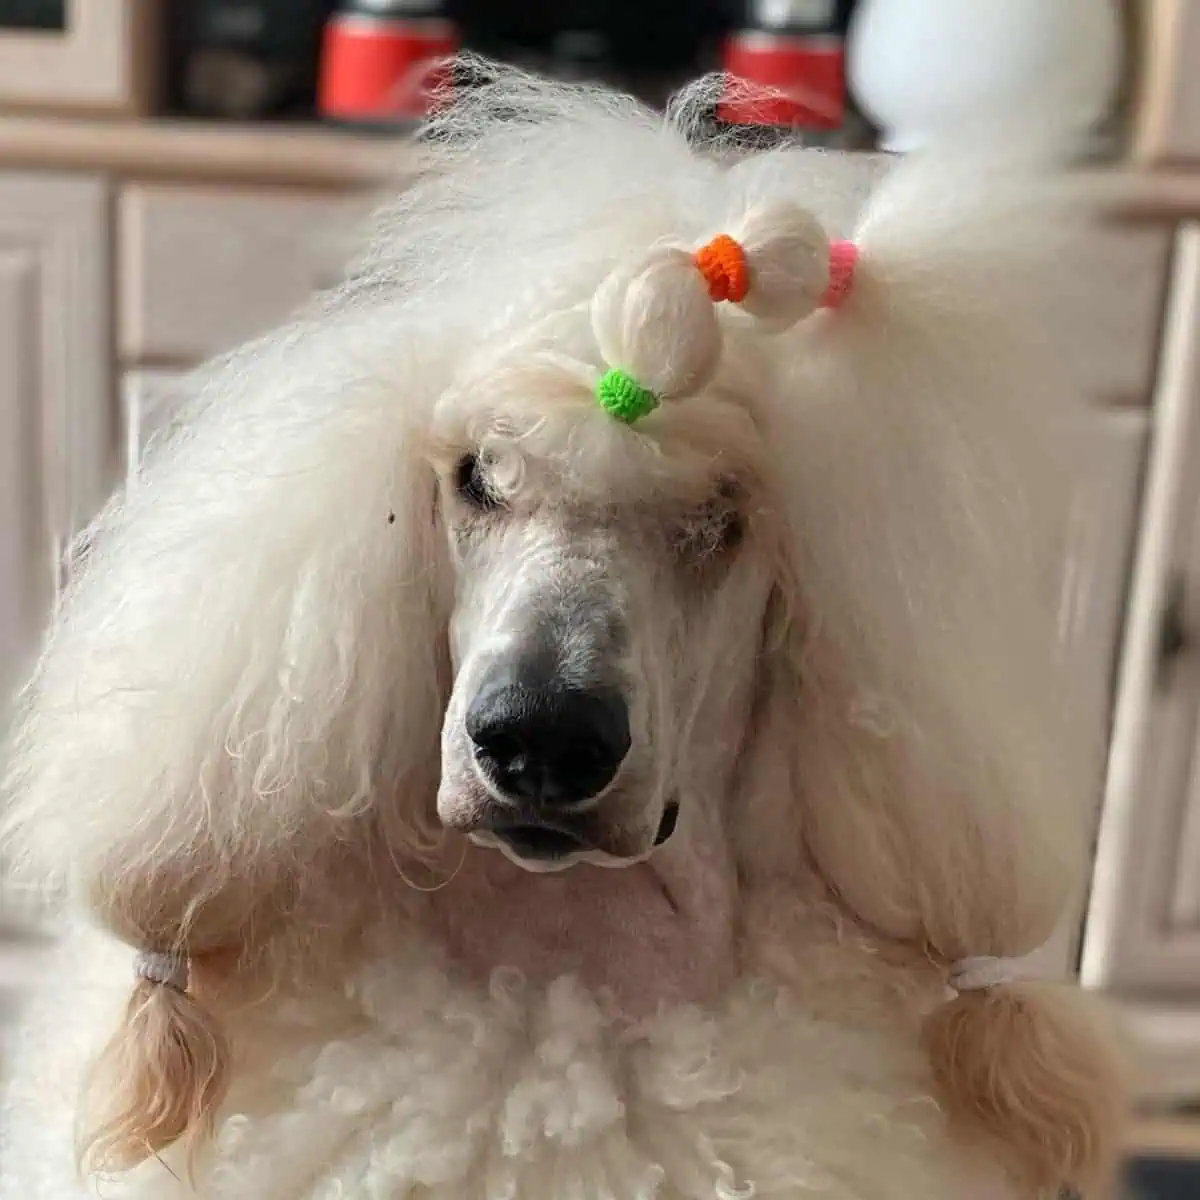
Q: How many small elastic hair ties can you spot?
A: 5